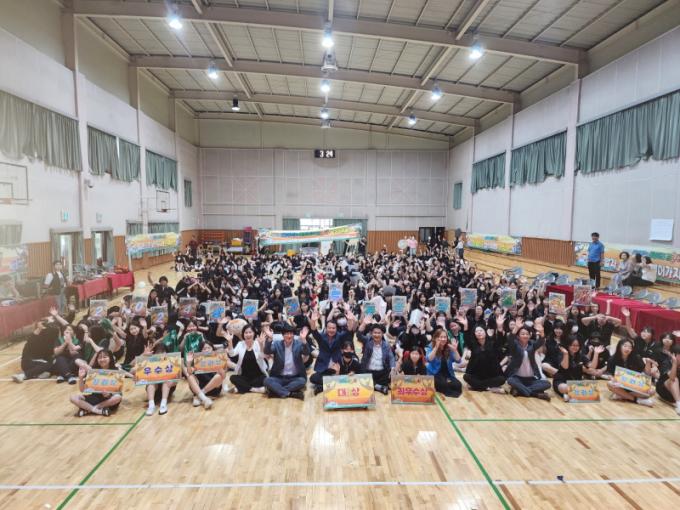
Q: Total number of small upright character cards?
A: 15